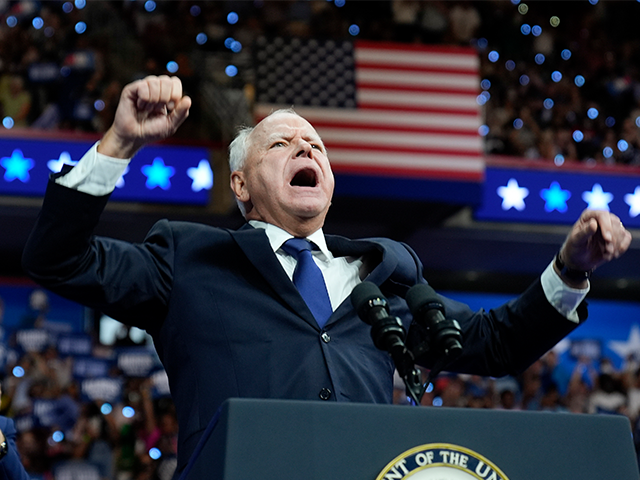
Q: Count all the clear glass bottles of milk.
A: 0